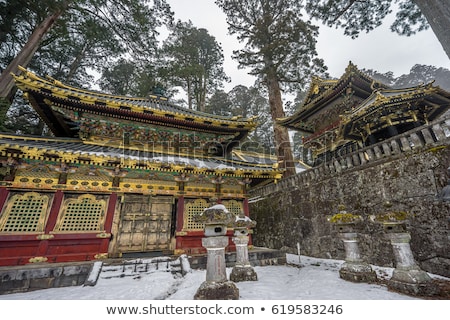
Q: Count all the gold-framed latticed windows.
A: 4